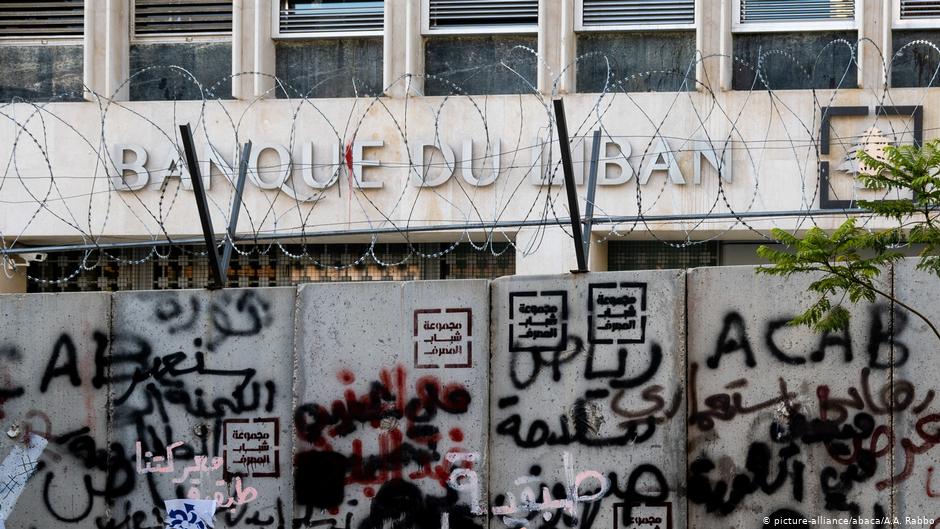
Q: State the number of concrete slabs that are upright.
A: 6